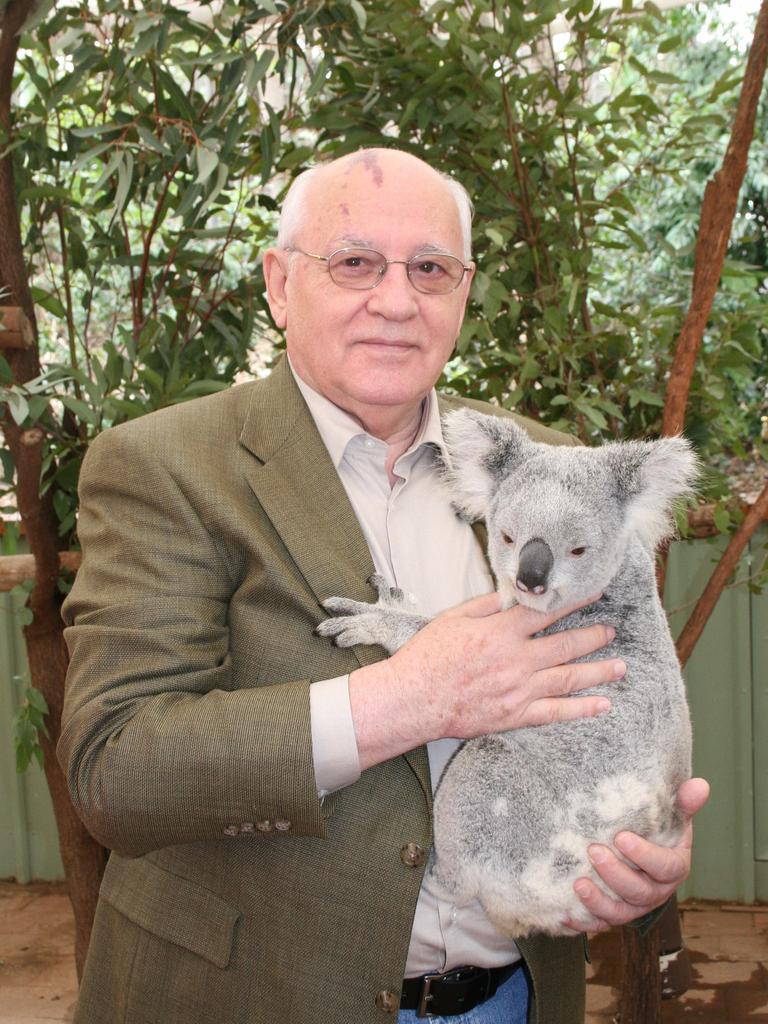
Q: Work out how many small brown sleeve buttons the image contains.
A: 4